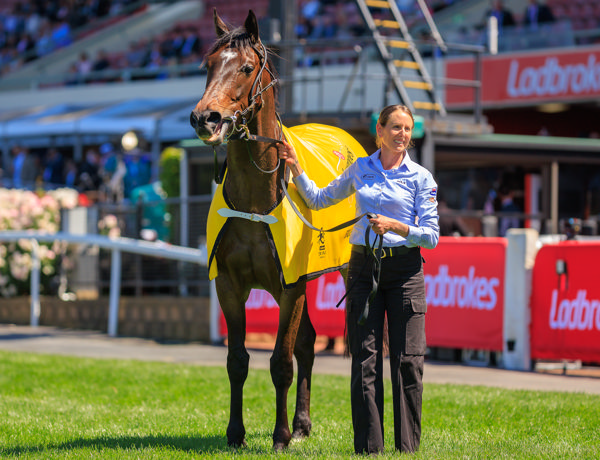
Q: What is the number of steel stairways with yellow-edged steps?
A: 1